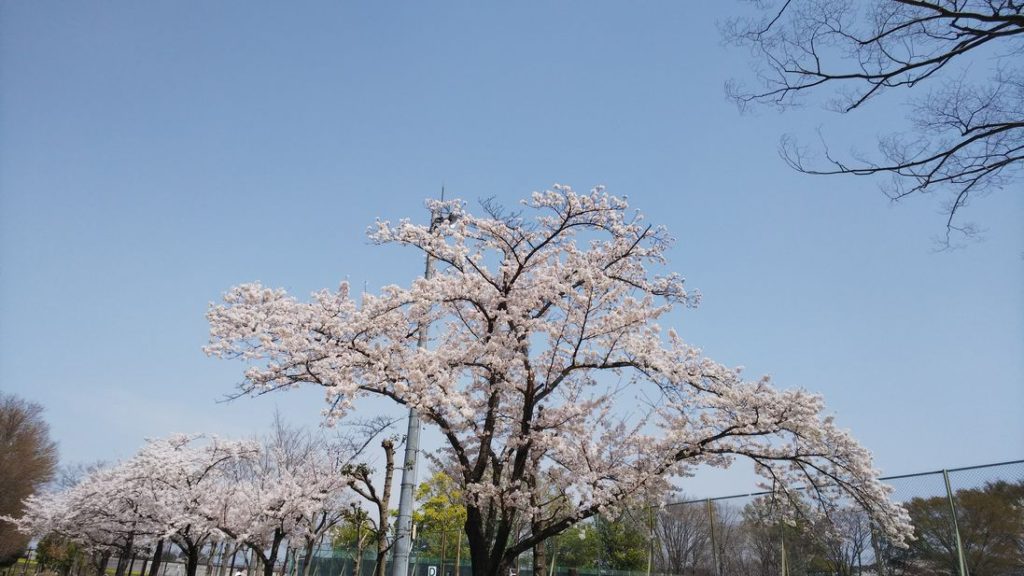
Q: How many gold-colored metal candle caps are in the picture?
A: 0